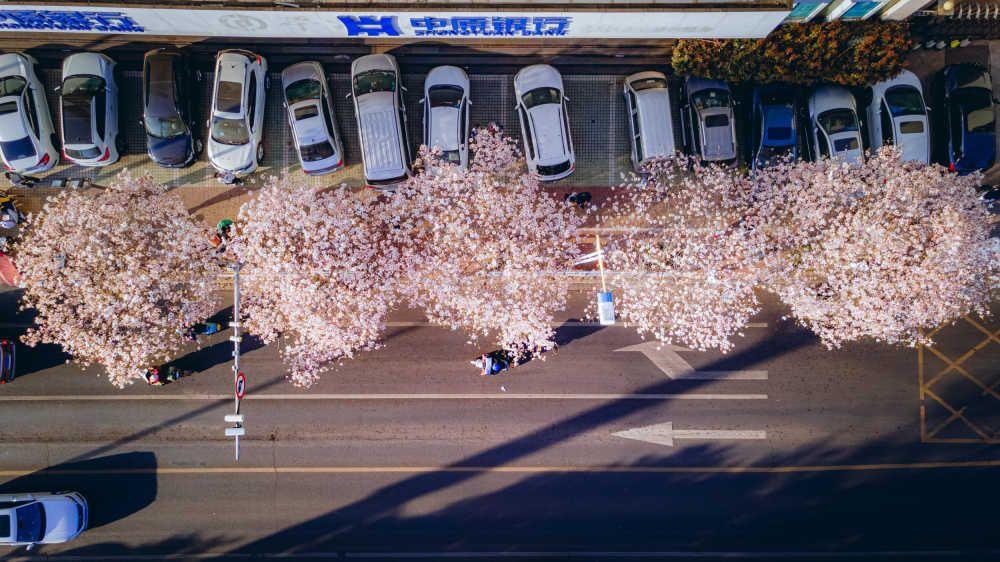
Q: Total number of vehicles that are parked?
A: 14